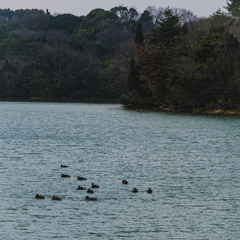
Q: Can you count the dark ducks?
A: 12